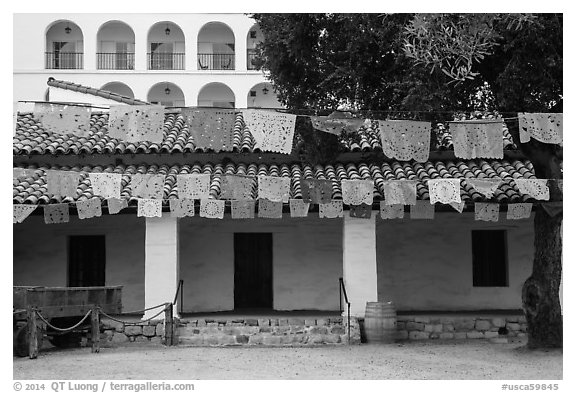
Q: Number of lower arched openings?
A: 4